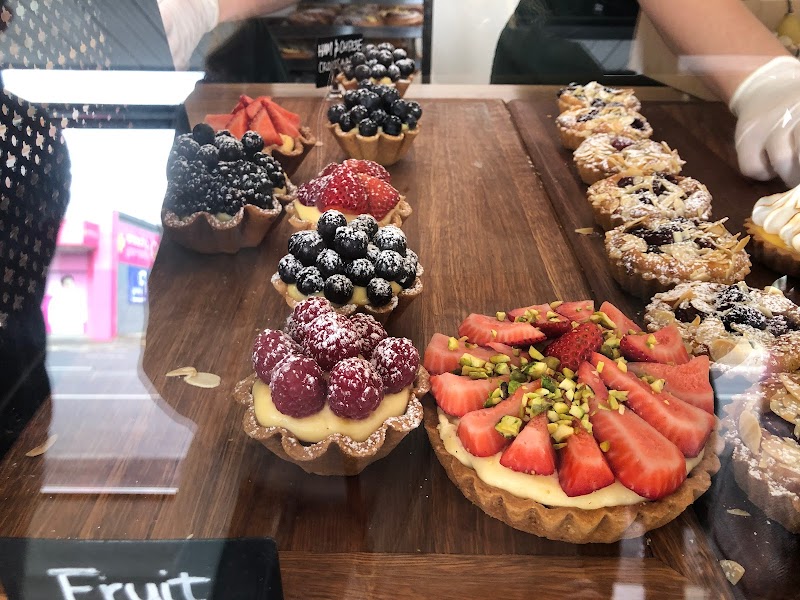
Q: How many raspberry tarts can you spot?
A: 1